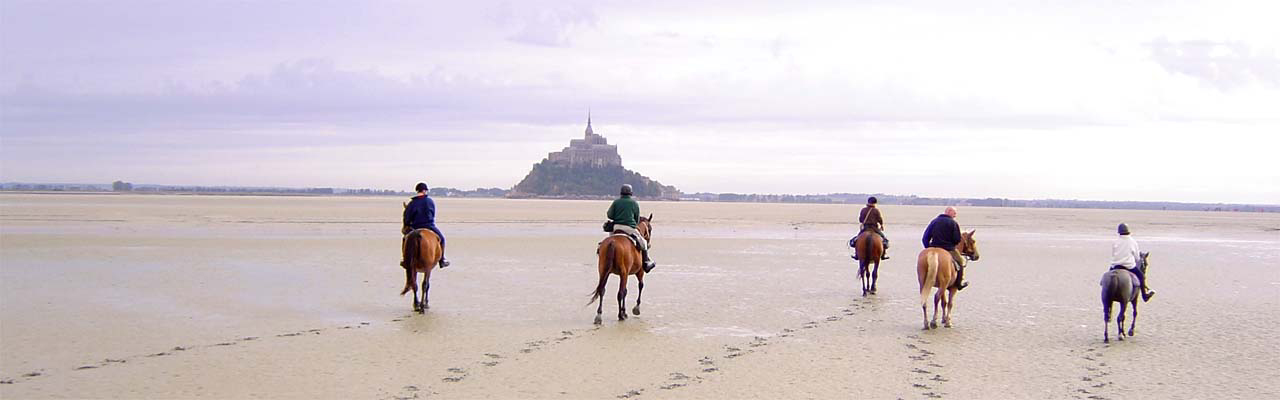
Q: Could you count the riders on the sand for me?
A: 5